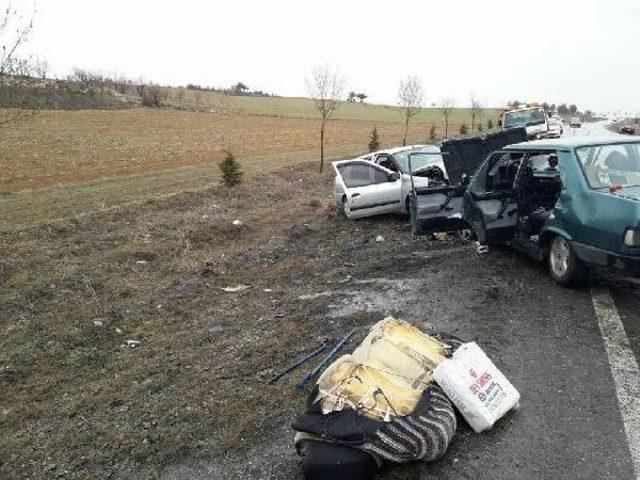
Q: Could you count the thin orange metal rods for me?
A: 0